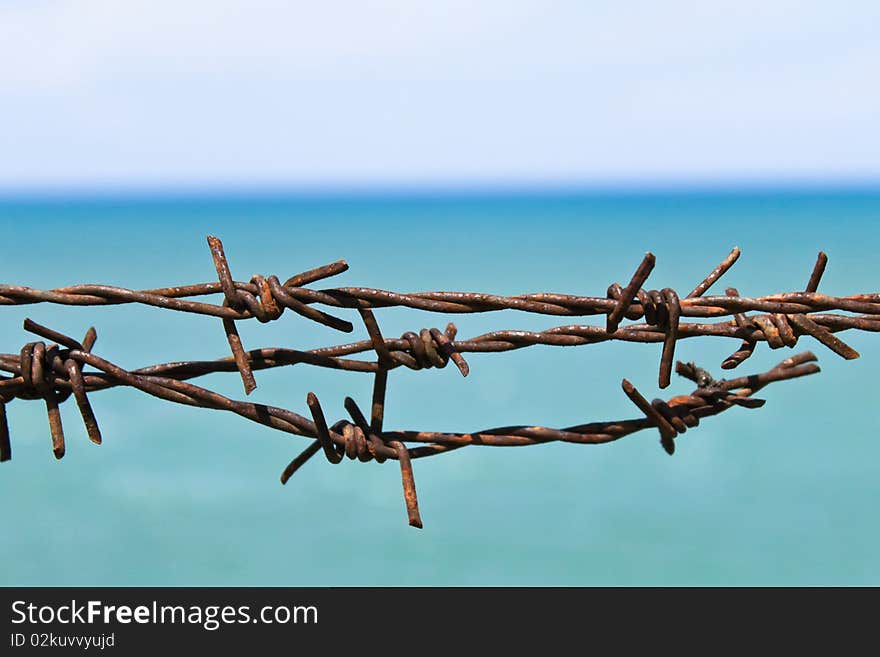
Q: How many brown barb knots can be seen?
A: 7